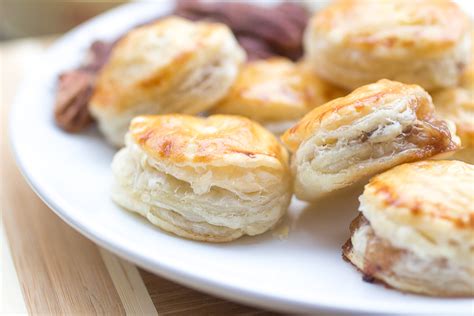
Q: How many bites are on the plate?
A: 7